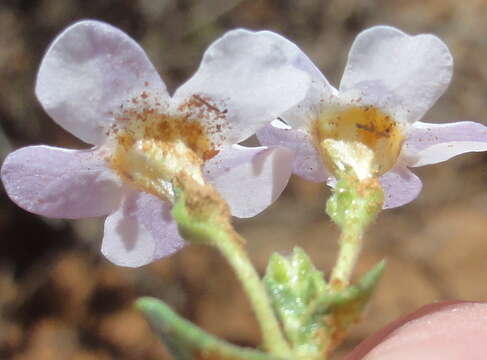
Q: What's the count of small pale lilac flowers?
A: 2